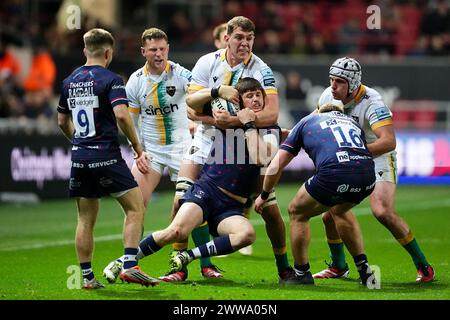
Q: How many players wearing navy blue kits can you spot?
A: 3